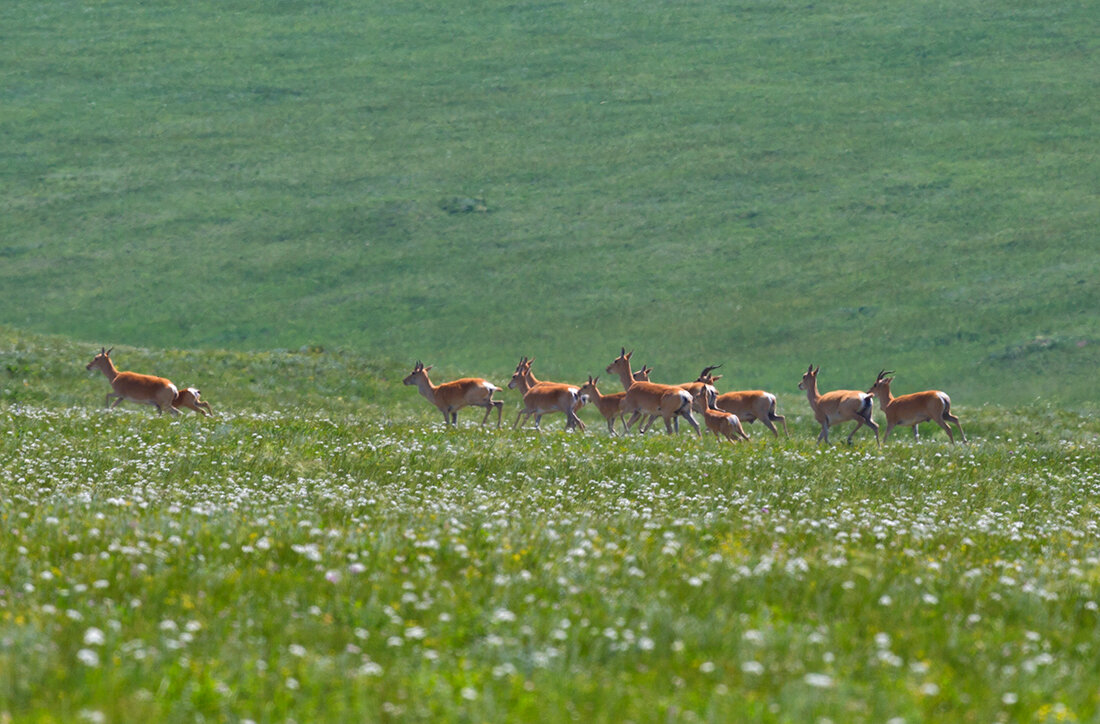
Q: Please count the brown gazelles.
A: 12